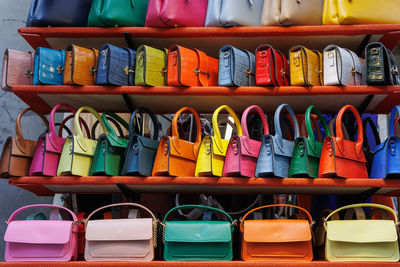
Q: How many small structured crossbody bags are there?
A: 11